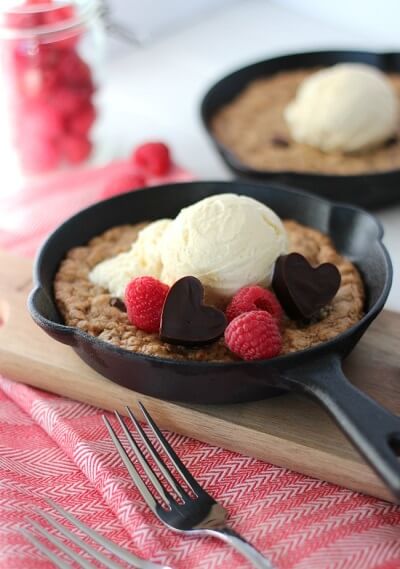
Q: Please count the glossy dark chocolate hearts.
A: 2